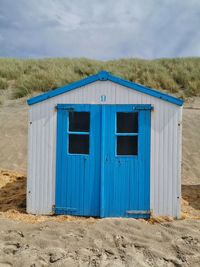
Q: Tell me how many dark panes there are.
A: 4